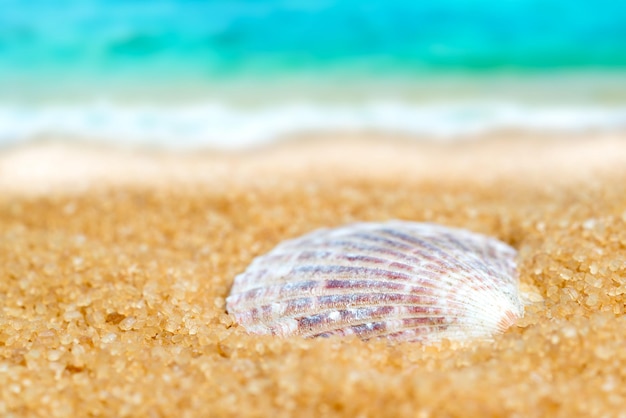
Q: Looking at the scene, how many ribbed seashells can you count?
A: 1